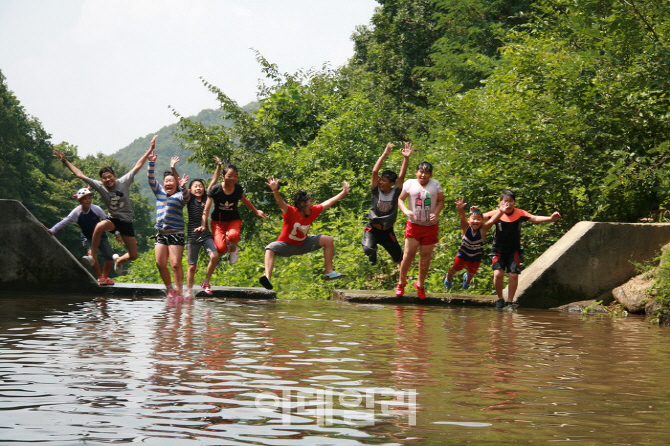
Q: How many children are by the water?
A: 10